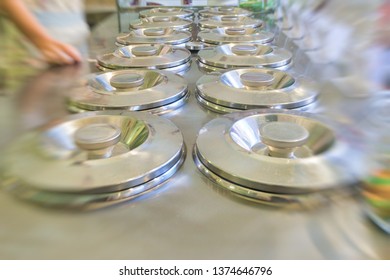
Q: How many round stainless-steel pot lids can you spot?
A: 12